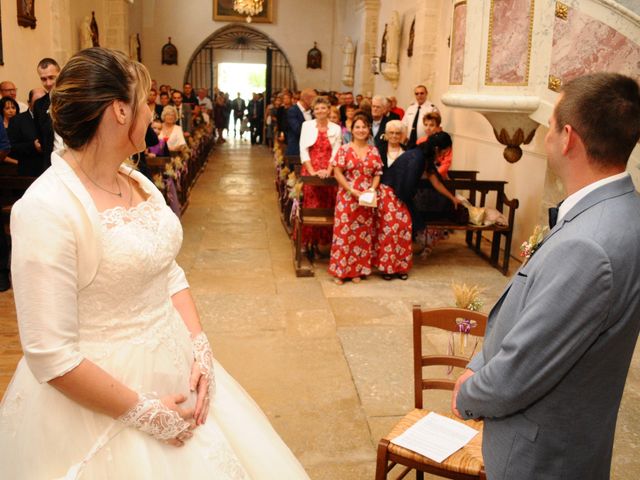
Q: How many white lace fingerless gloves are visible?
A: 2